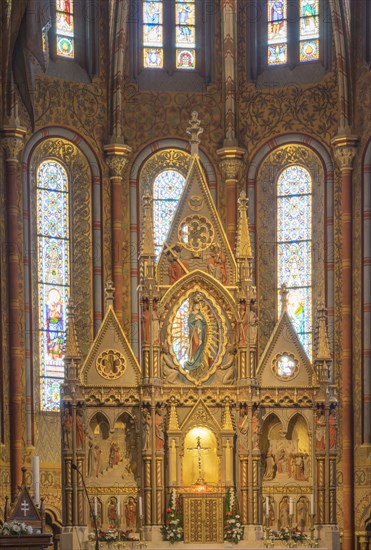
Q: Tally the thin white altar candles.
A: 6